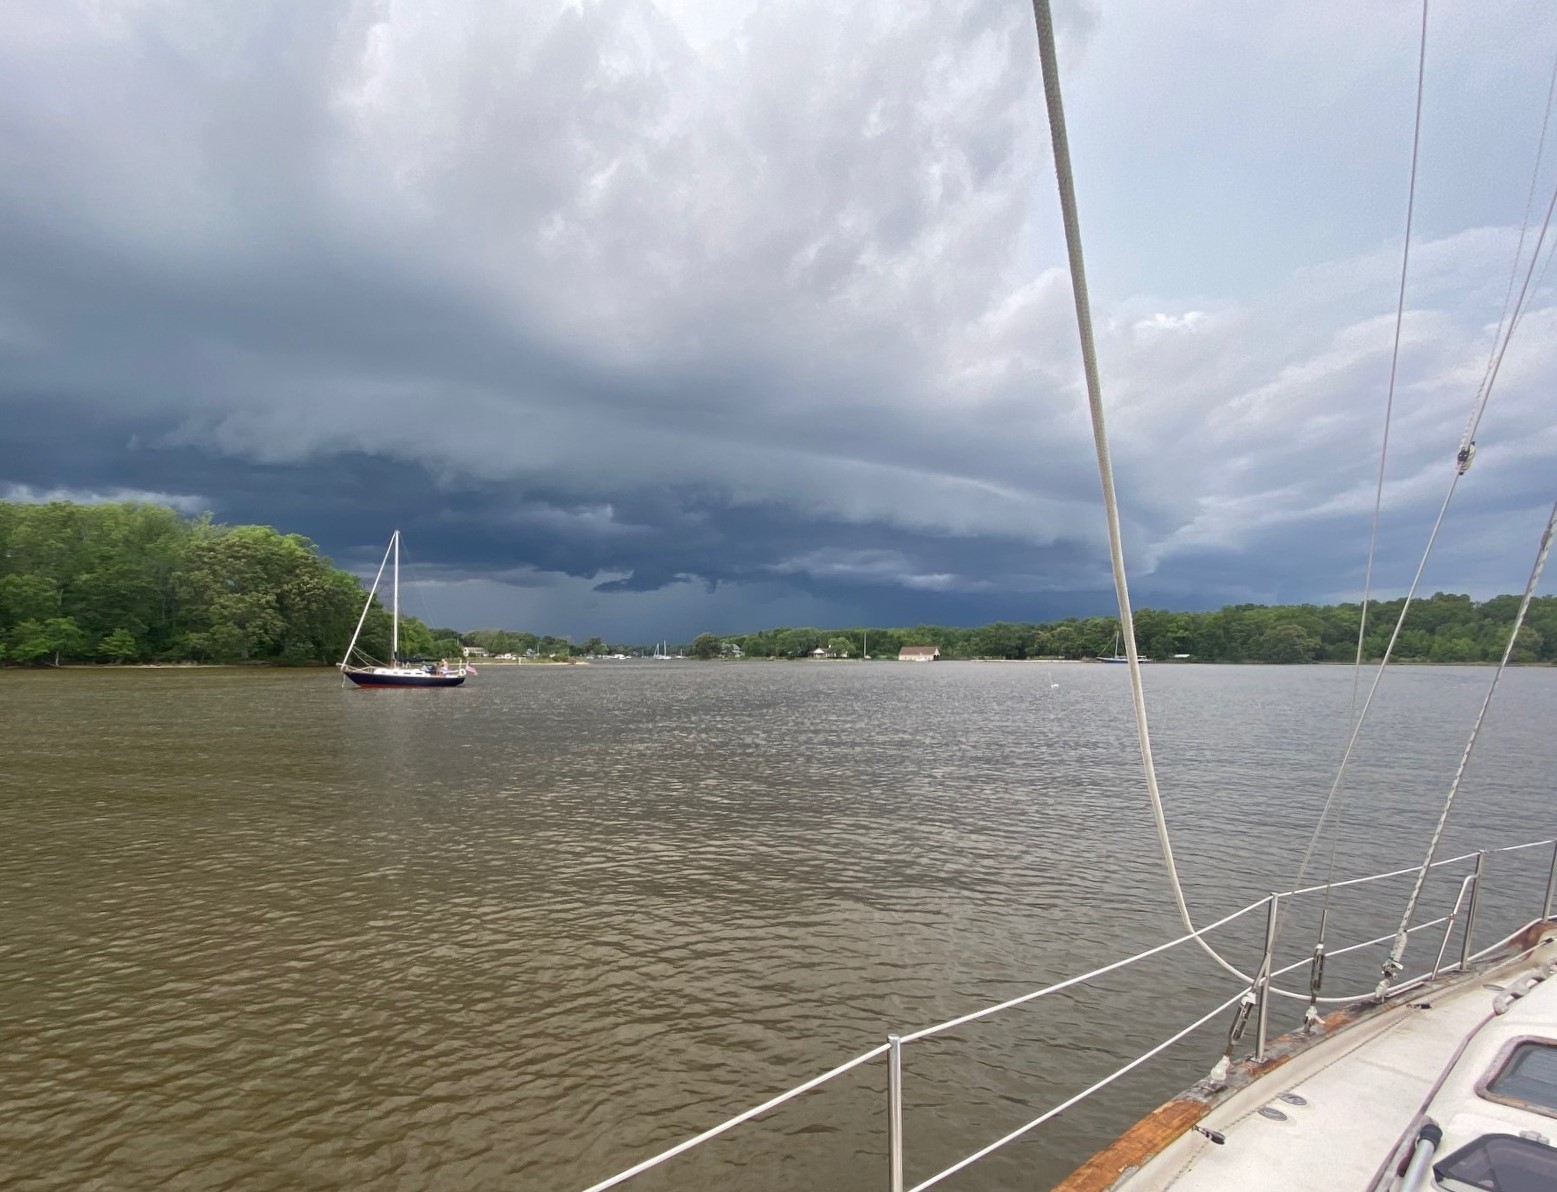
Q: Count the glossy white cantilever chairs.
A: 0